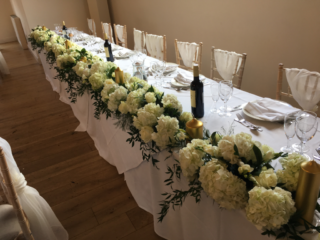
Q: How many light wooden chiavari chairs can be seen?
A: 9